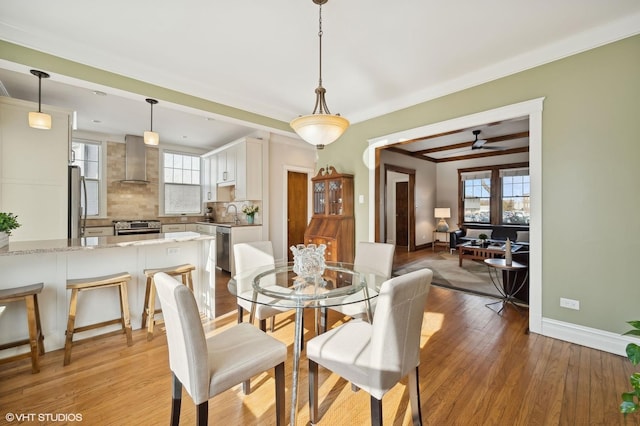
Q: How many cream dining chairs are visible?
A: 4